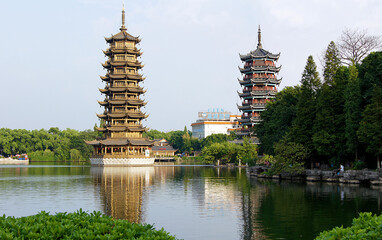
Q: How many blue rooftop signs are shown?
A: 1